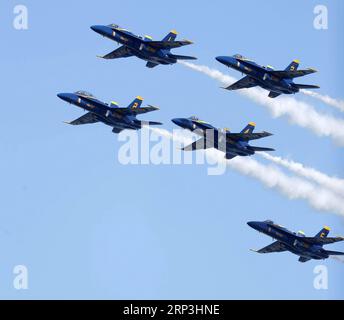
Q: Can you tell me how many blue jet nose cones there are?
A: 5